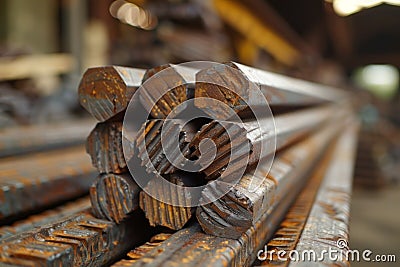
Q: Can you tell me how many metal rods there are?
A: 9